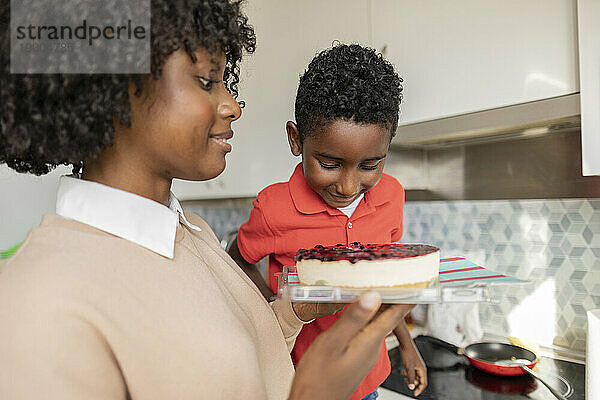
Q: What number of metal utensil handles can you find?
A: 1